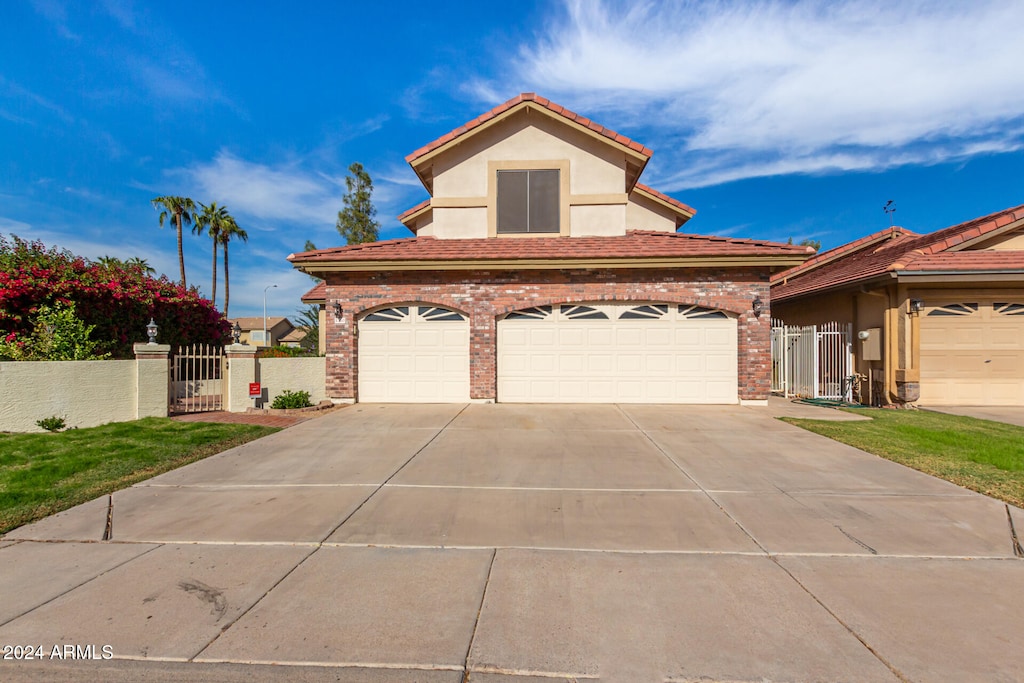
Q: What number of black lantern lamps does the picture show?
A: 5